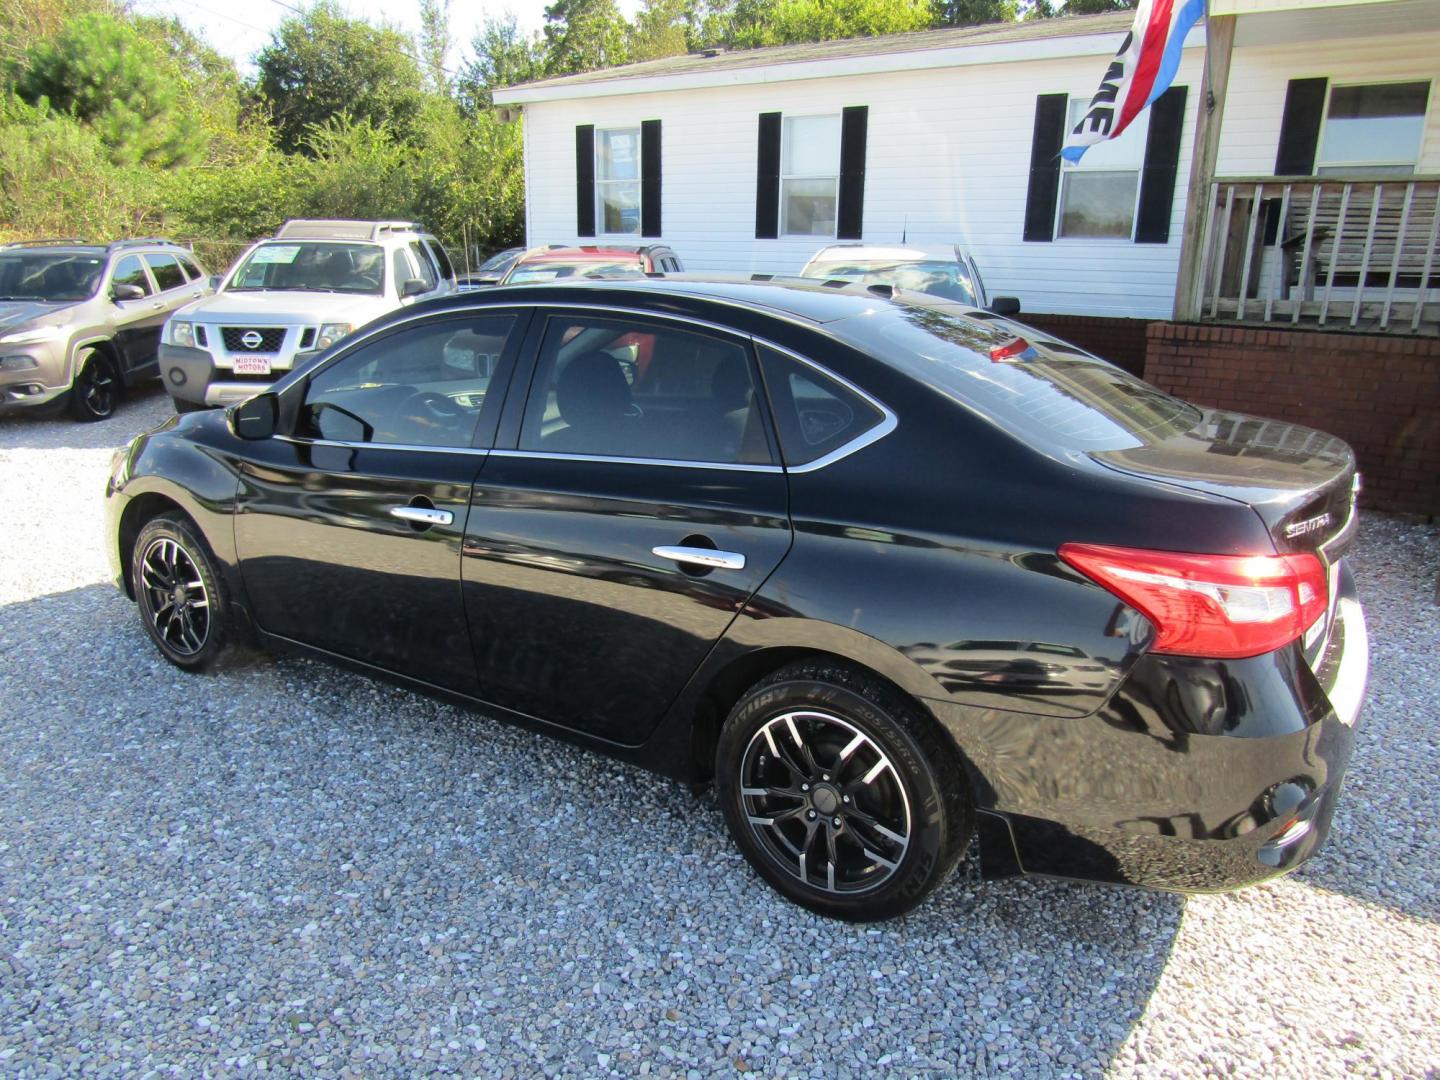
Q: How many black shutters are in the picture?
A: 7